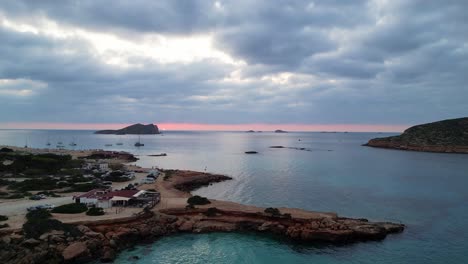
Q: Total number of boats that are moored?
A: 8